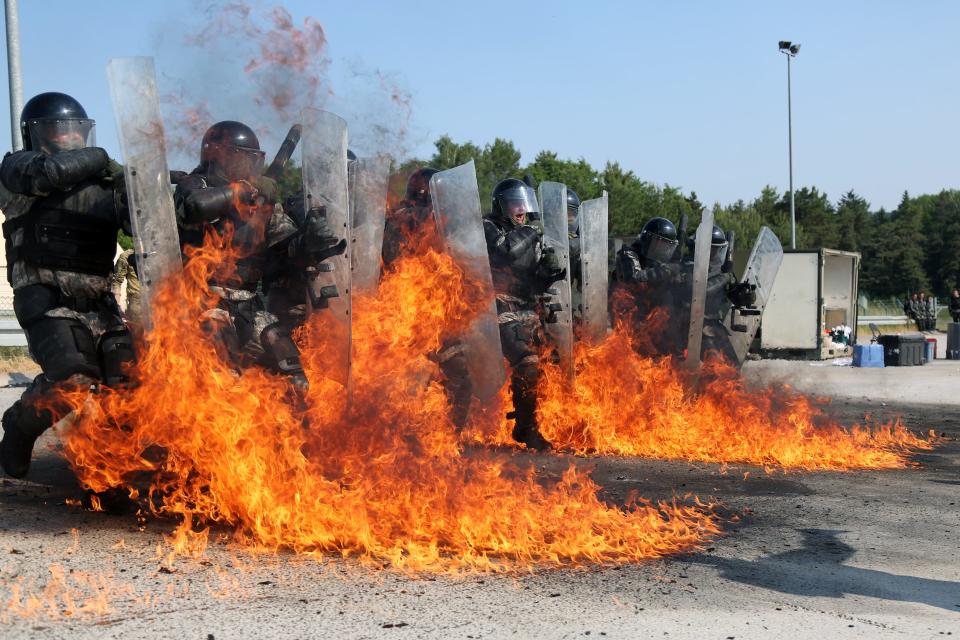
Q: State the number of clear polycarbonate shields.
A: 8